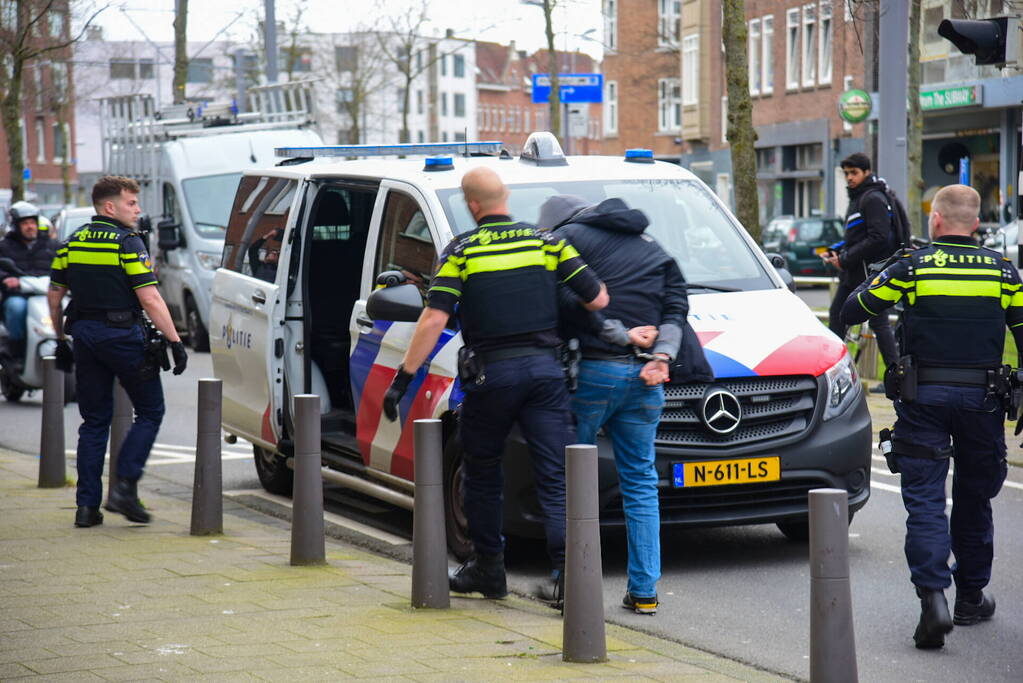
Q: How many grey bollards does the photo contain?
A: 7